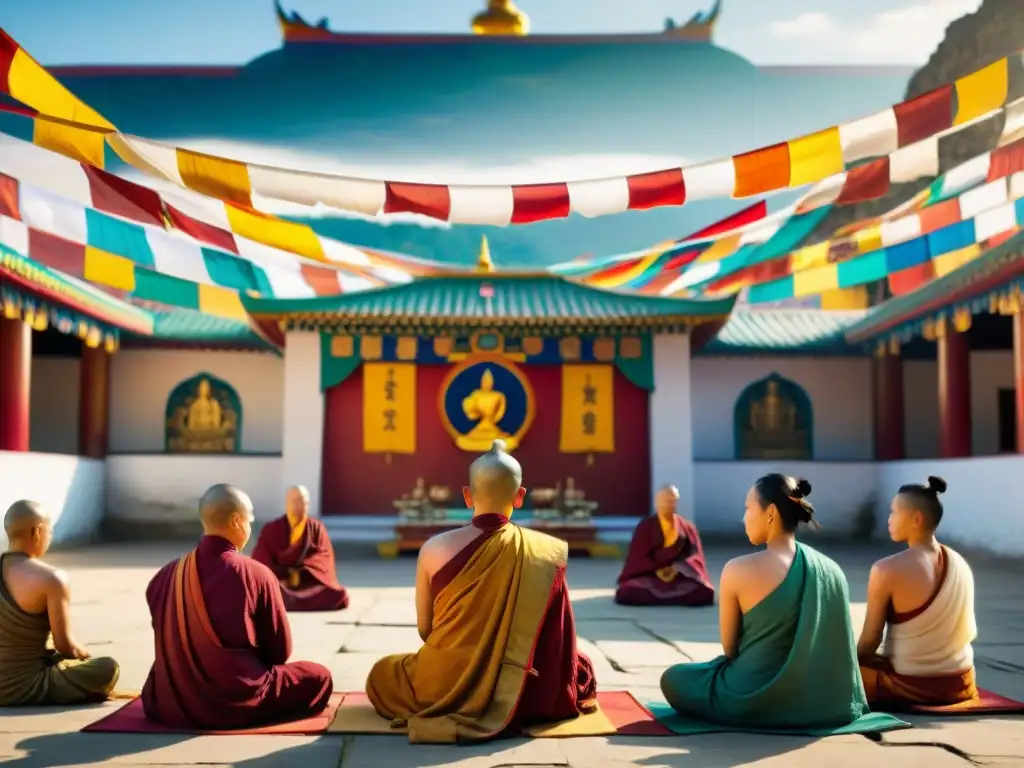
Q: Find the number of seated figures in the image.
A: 7